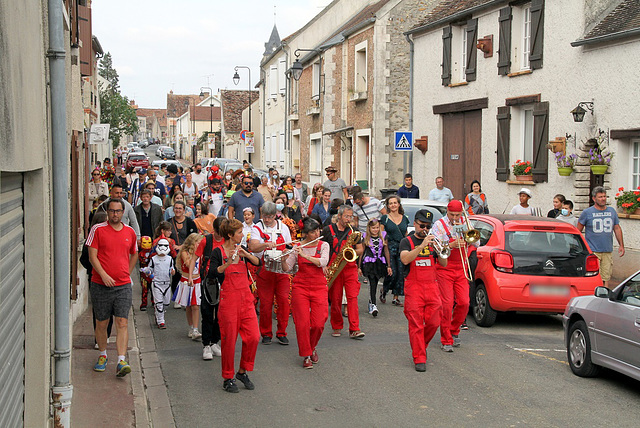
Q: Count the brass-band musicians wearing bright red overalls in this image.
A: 6